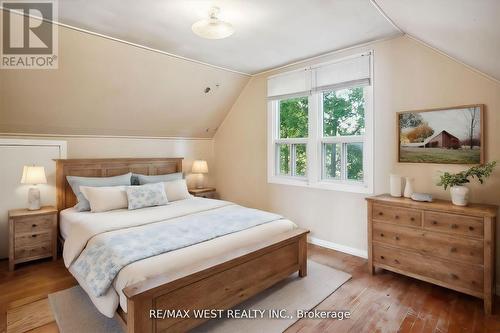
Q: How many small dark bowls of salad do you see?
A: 0